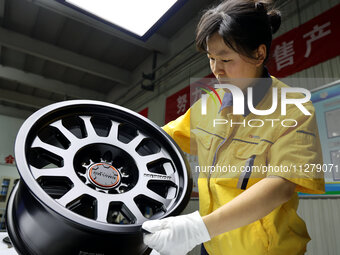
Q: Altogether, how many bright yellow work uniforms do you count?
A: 1